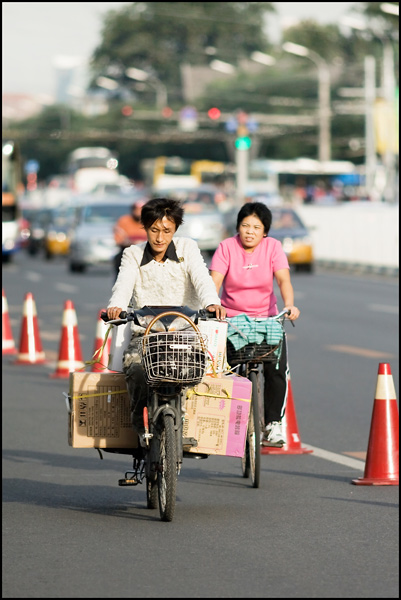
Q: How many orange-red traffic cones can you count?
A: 6